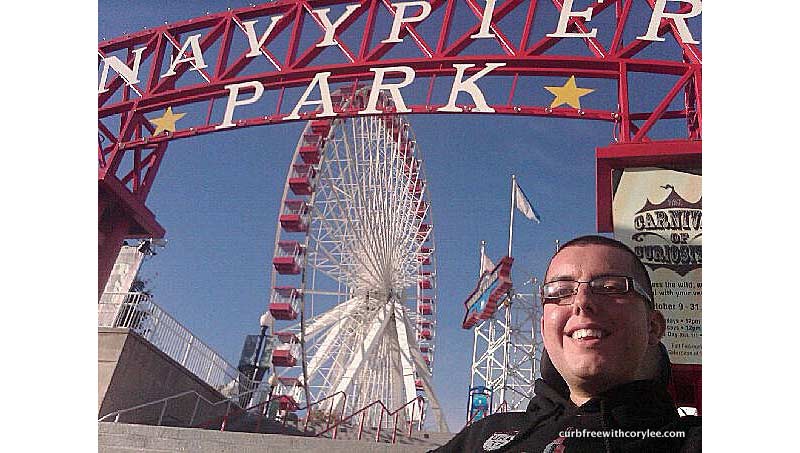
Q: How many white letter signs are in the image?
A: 12